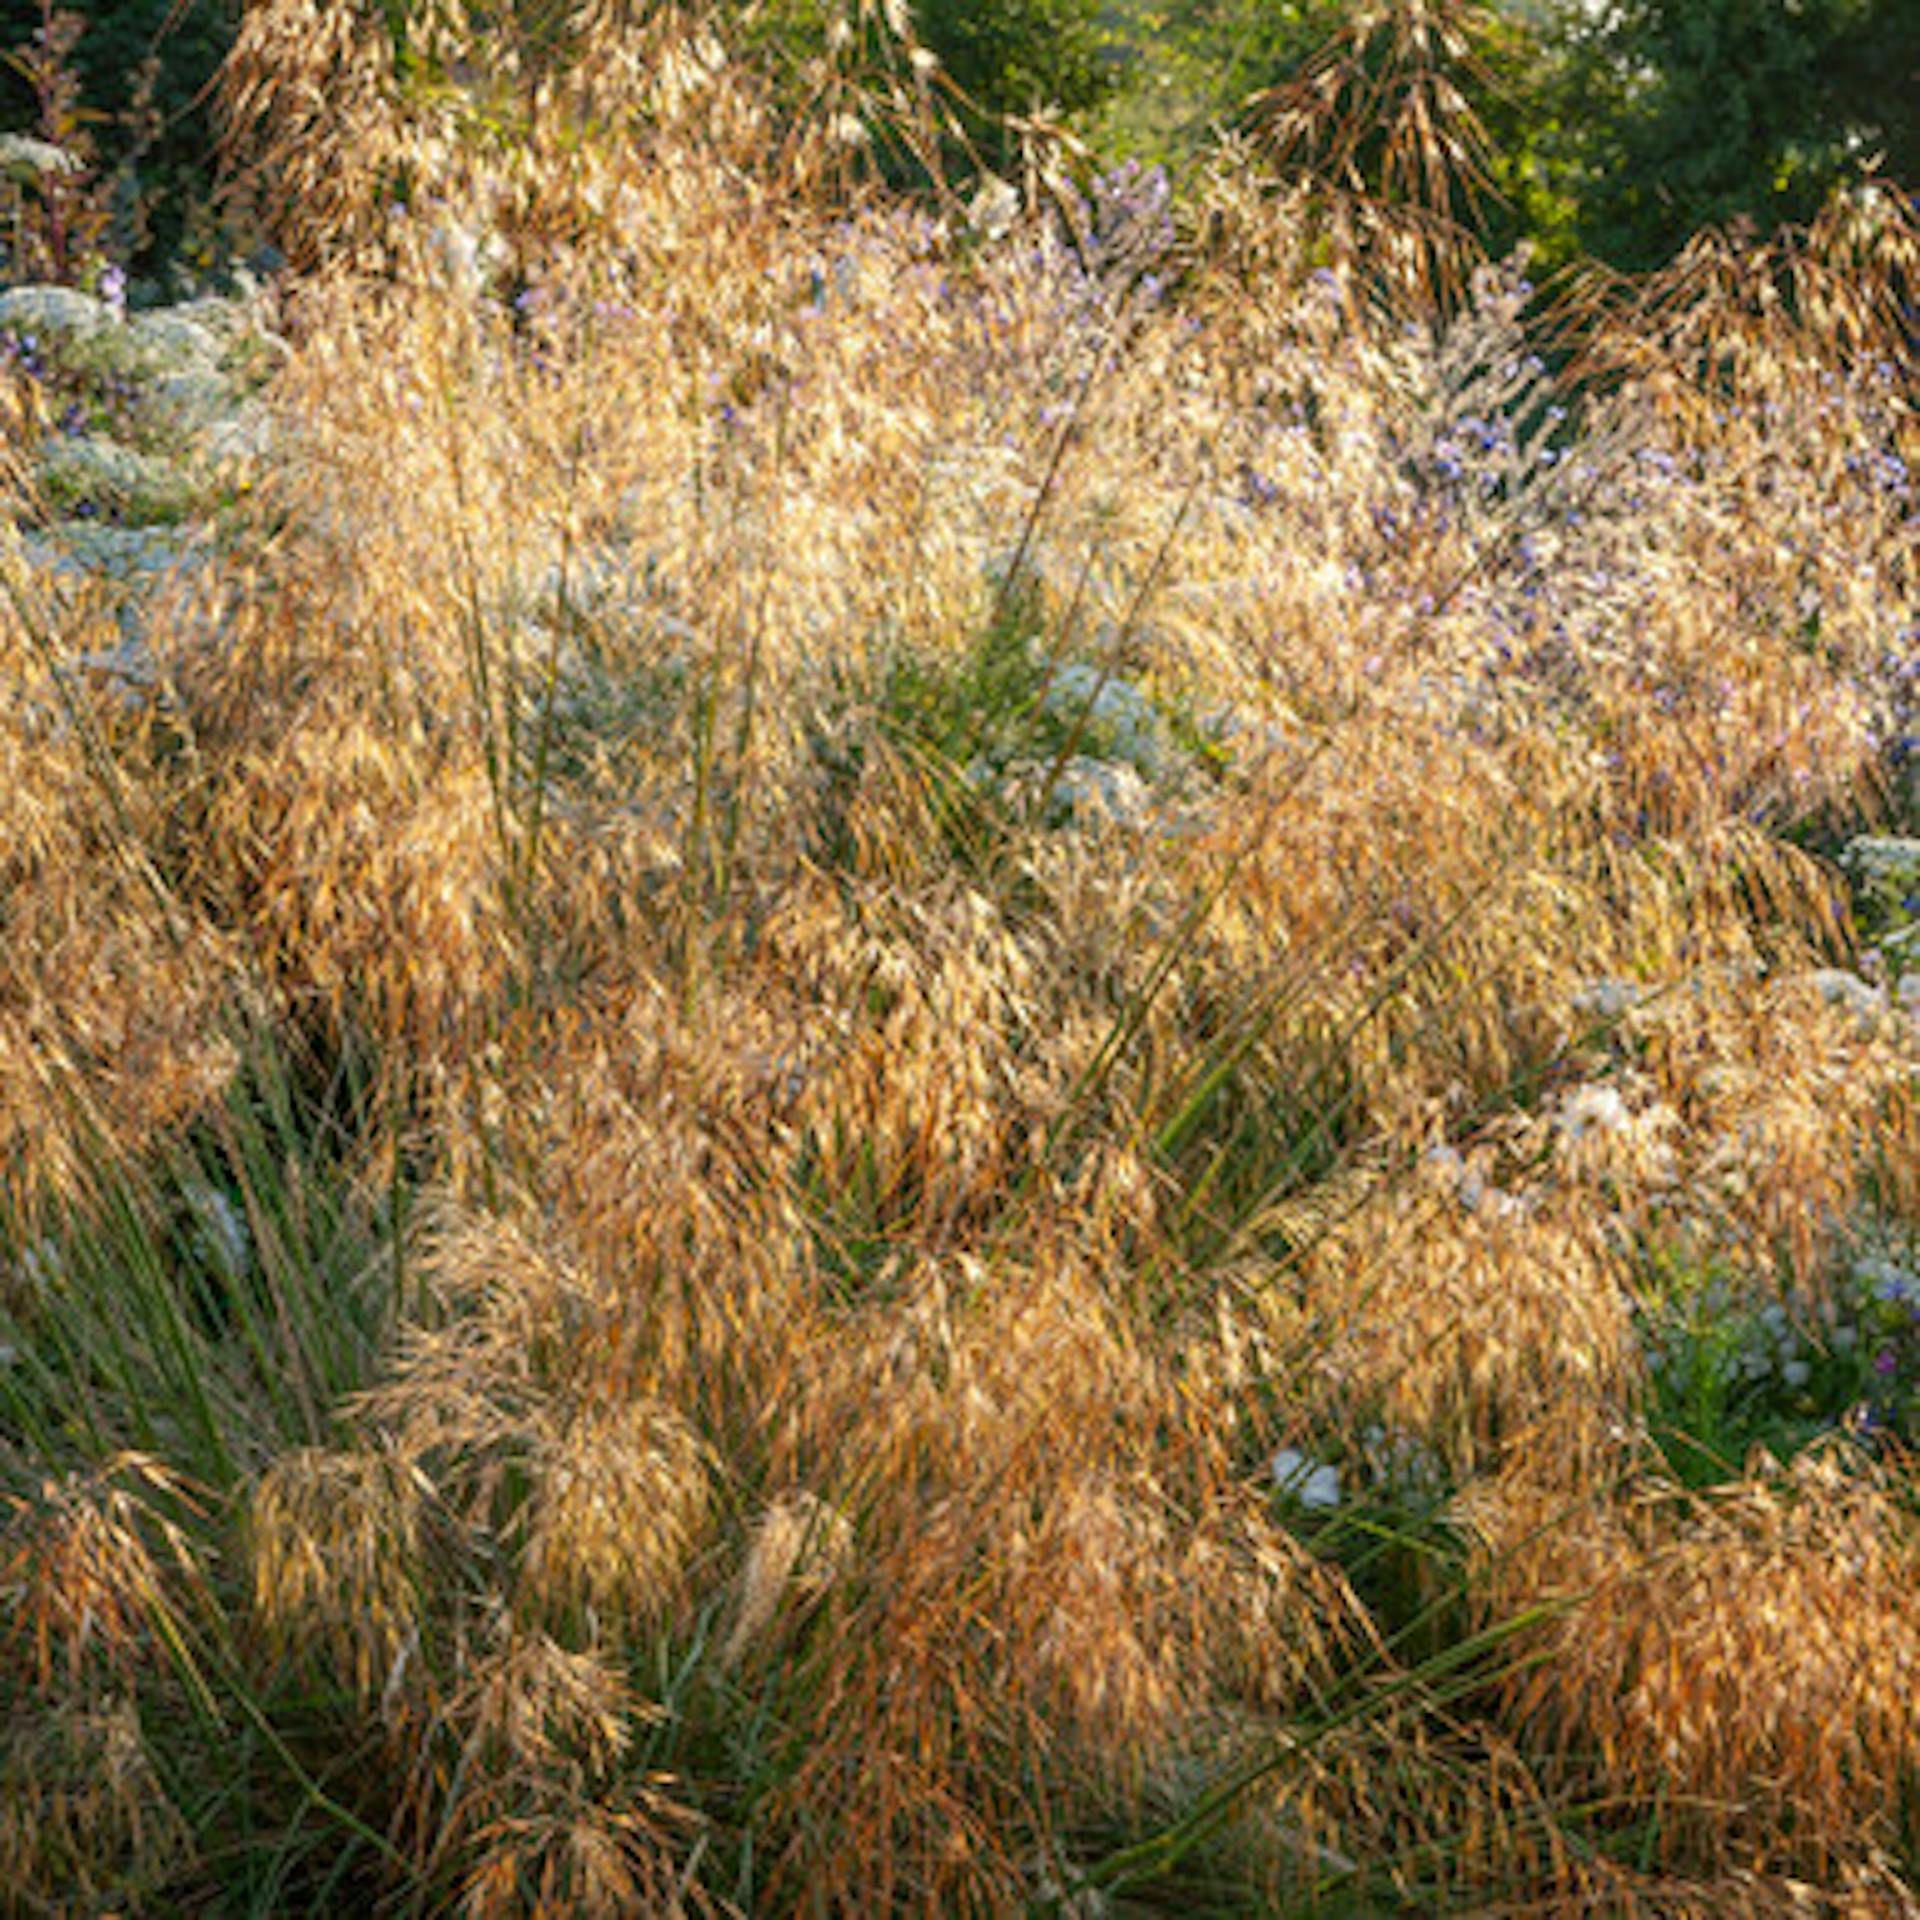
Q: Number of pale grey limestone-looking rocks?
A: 0